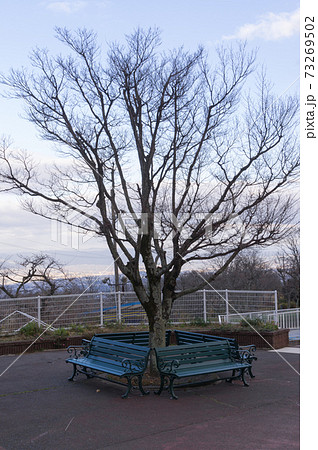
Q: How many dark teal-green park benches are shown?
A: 4